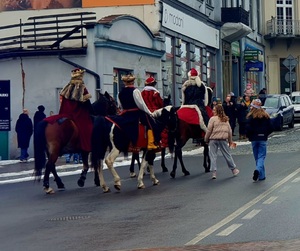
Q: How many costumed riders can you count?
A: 4